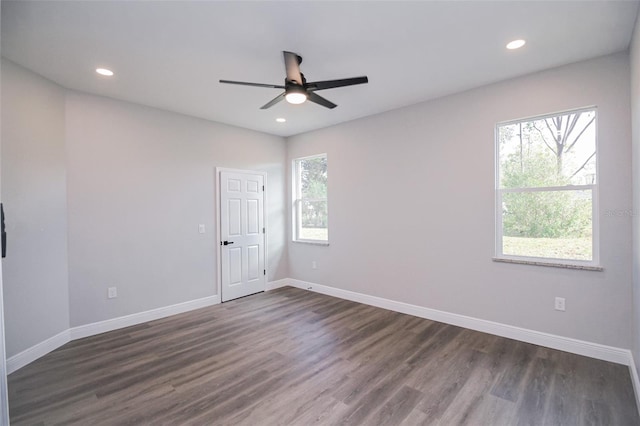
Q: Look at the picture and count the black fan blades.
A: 5